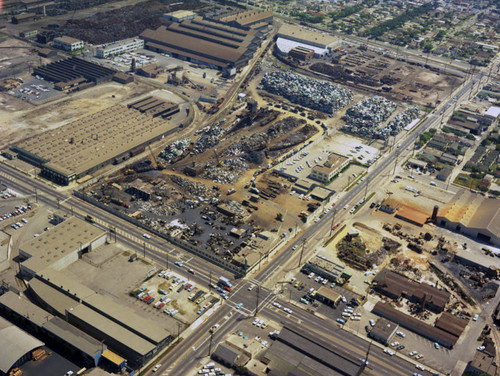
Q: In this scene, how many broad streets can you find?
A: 2